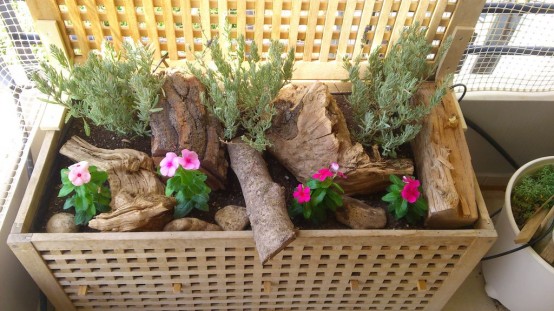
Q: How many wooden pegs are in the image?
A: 5